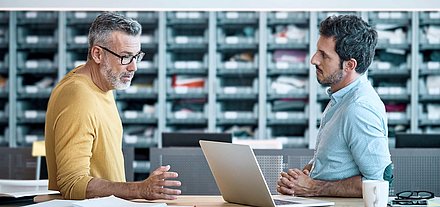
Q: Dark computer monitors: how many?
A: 2